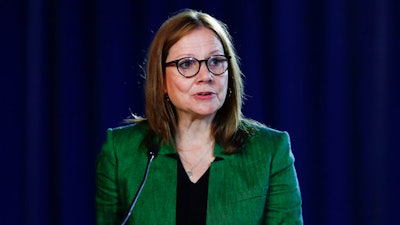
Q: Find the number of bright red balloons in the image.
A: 0